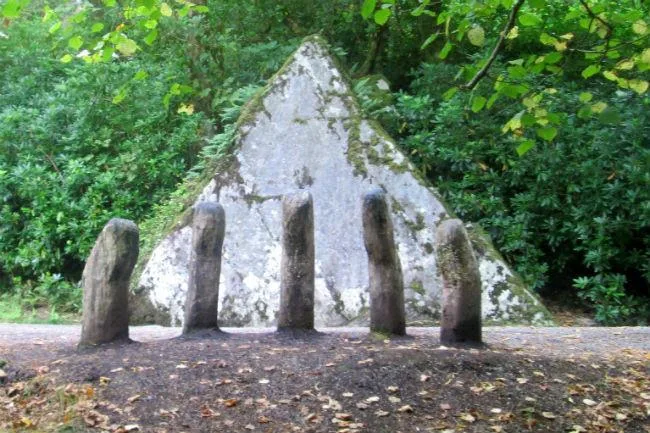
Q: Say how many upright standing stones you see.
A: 5